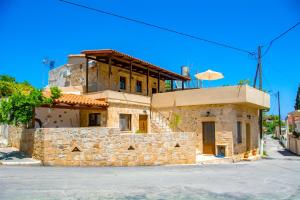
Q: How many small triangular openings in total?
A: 3